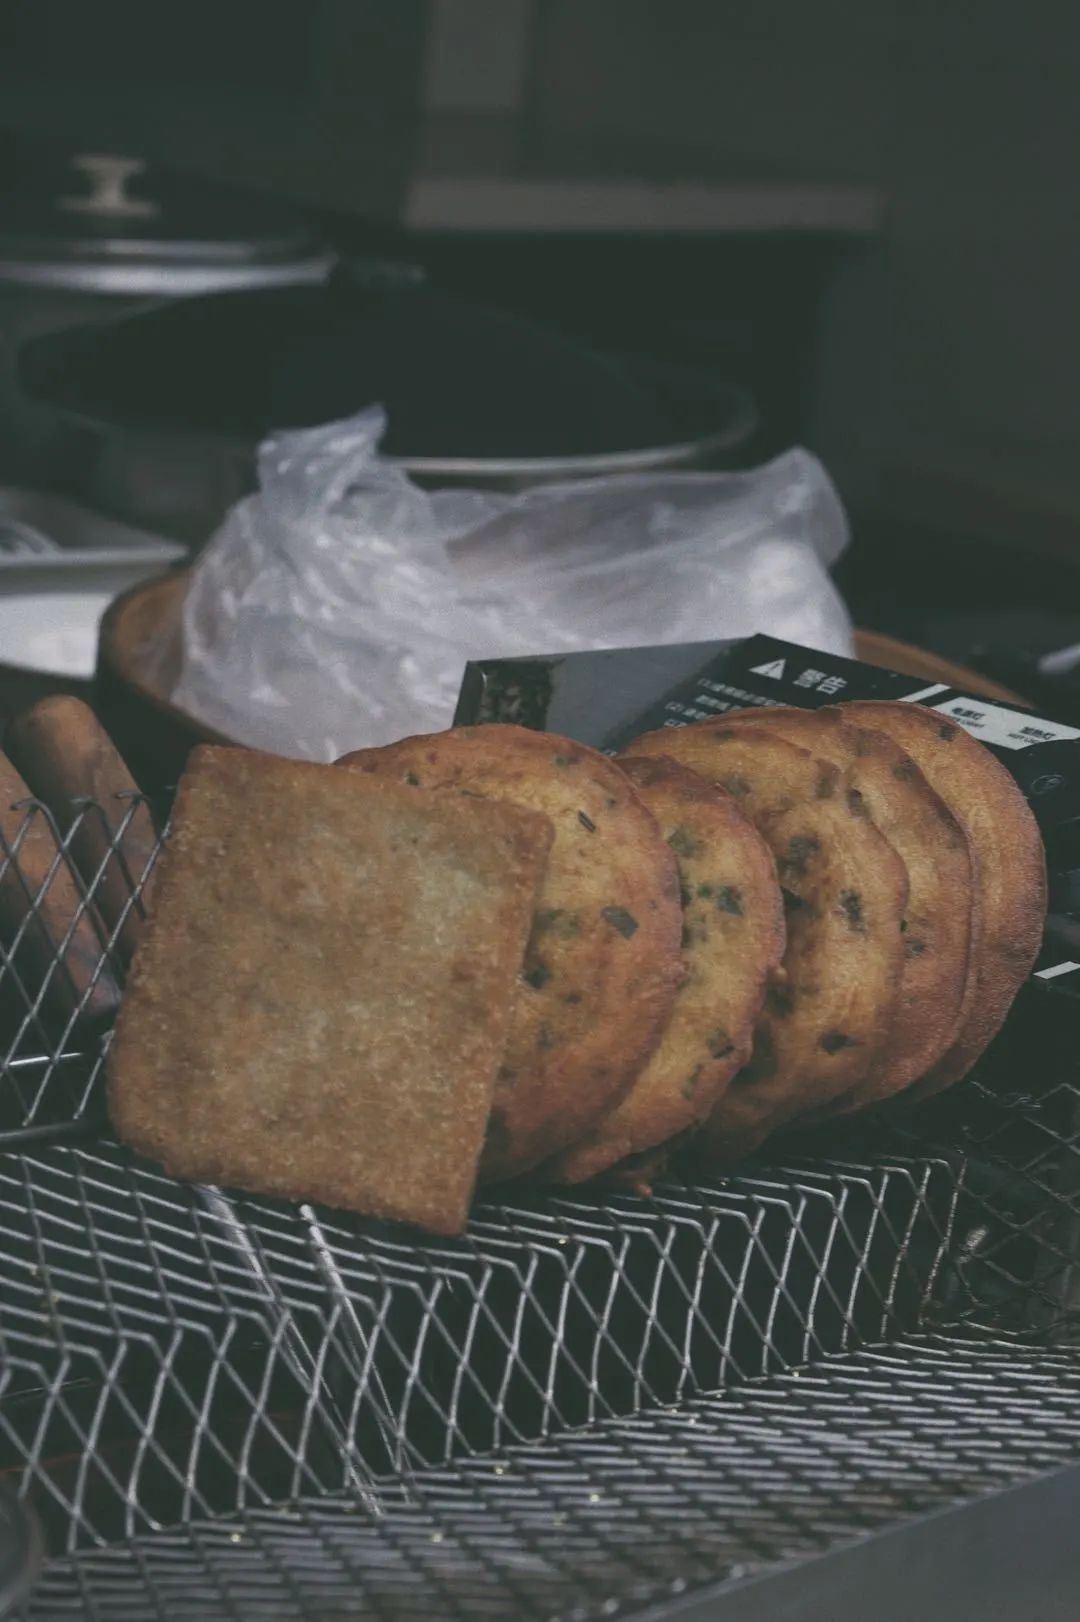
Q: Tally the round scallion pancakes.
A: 5